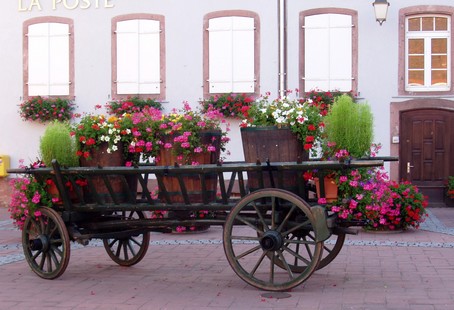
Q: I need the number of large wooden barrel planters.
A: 3